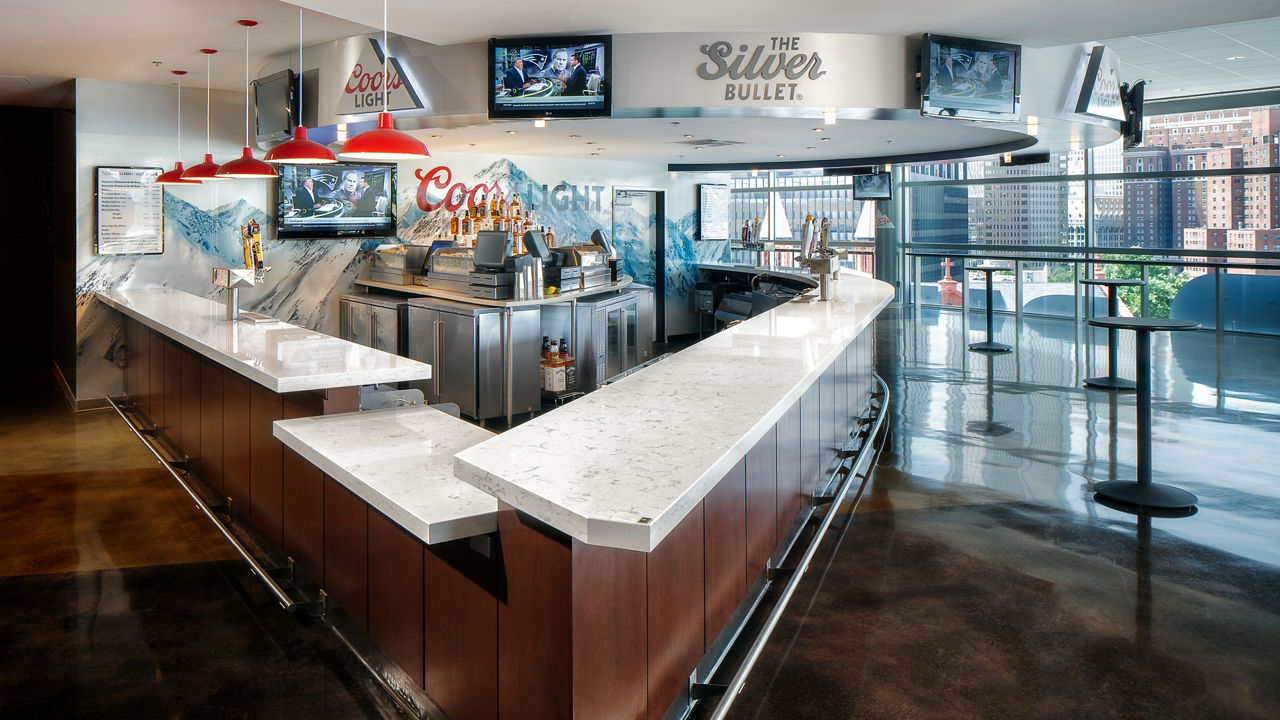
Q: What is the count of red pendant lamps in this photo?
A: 5